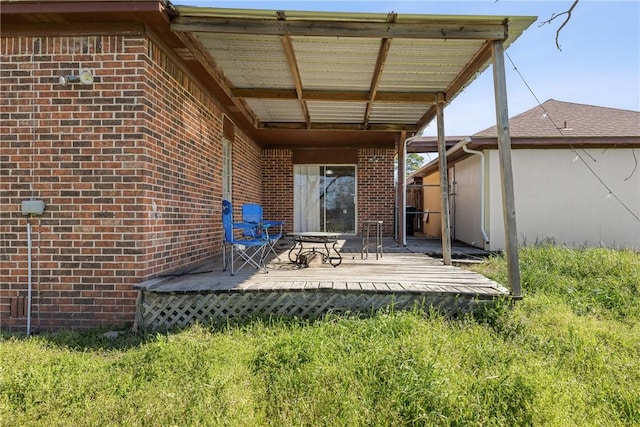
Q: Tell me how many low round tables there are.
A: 1